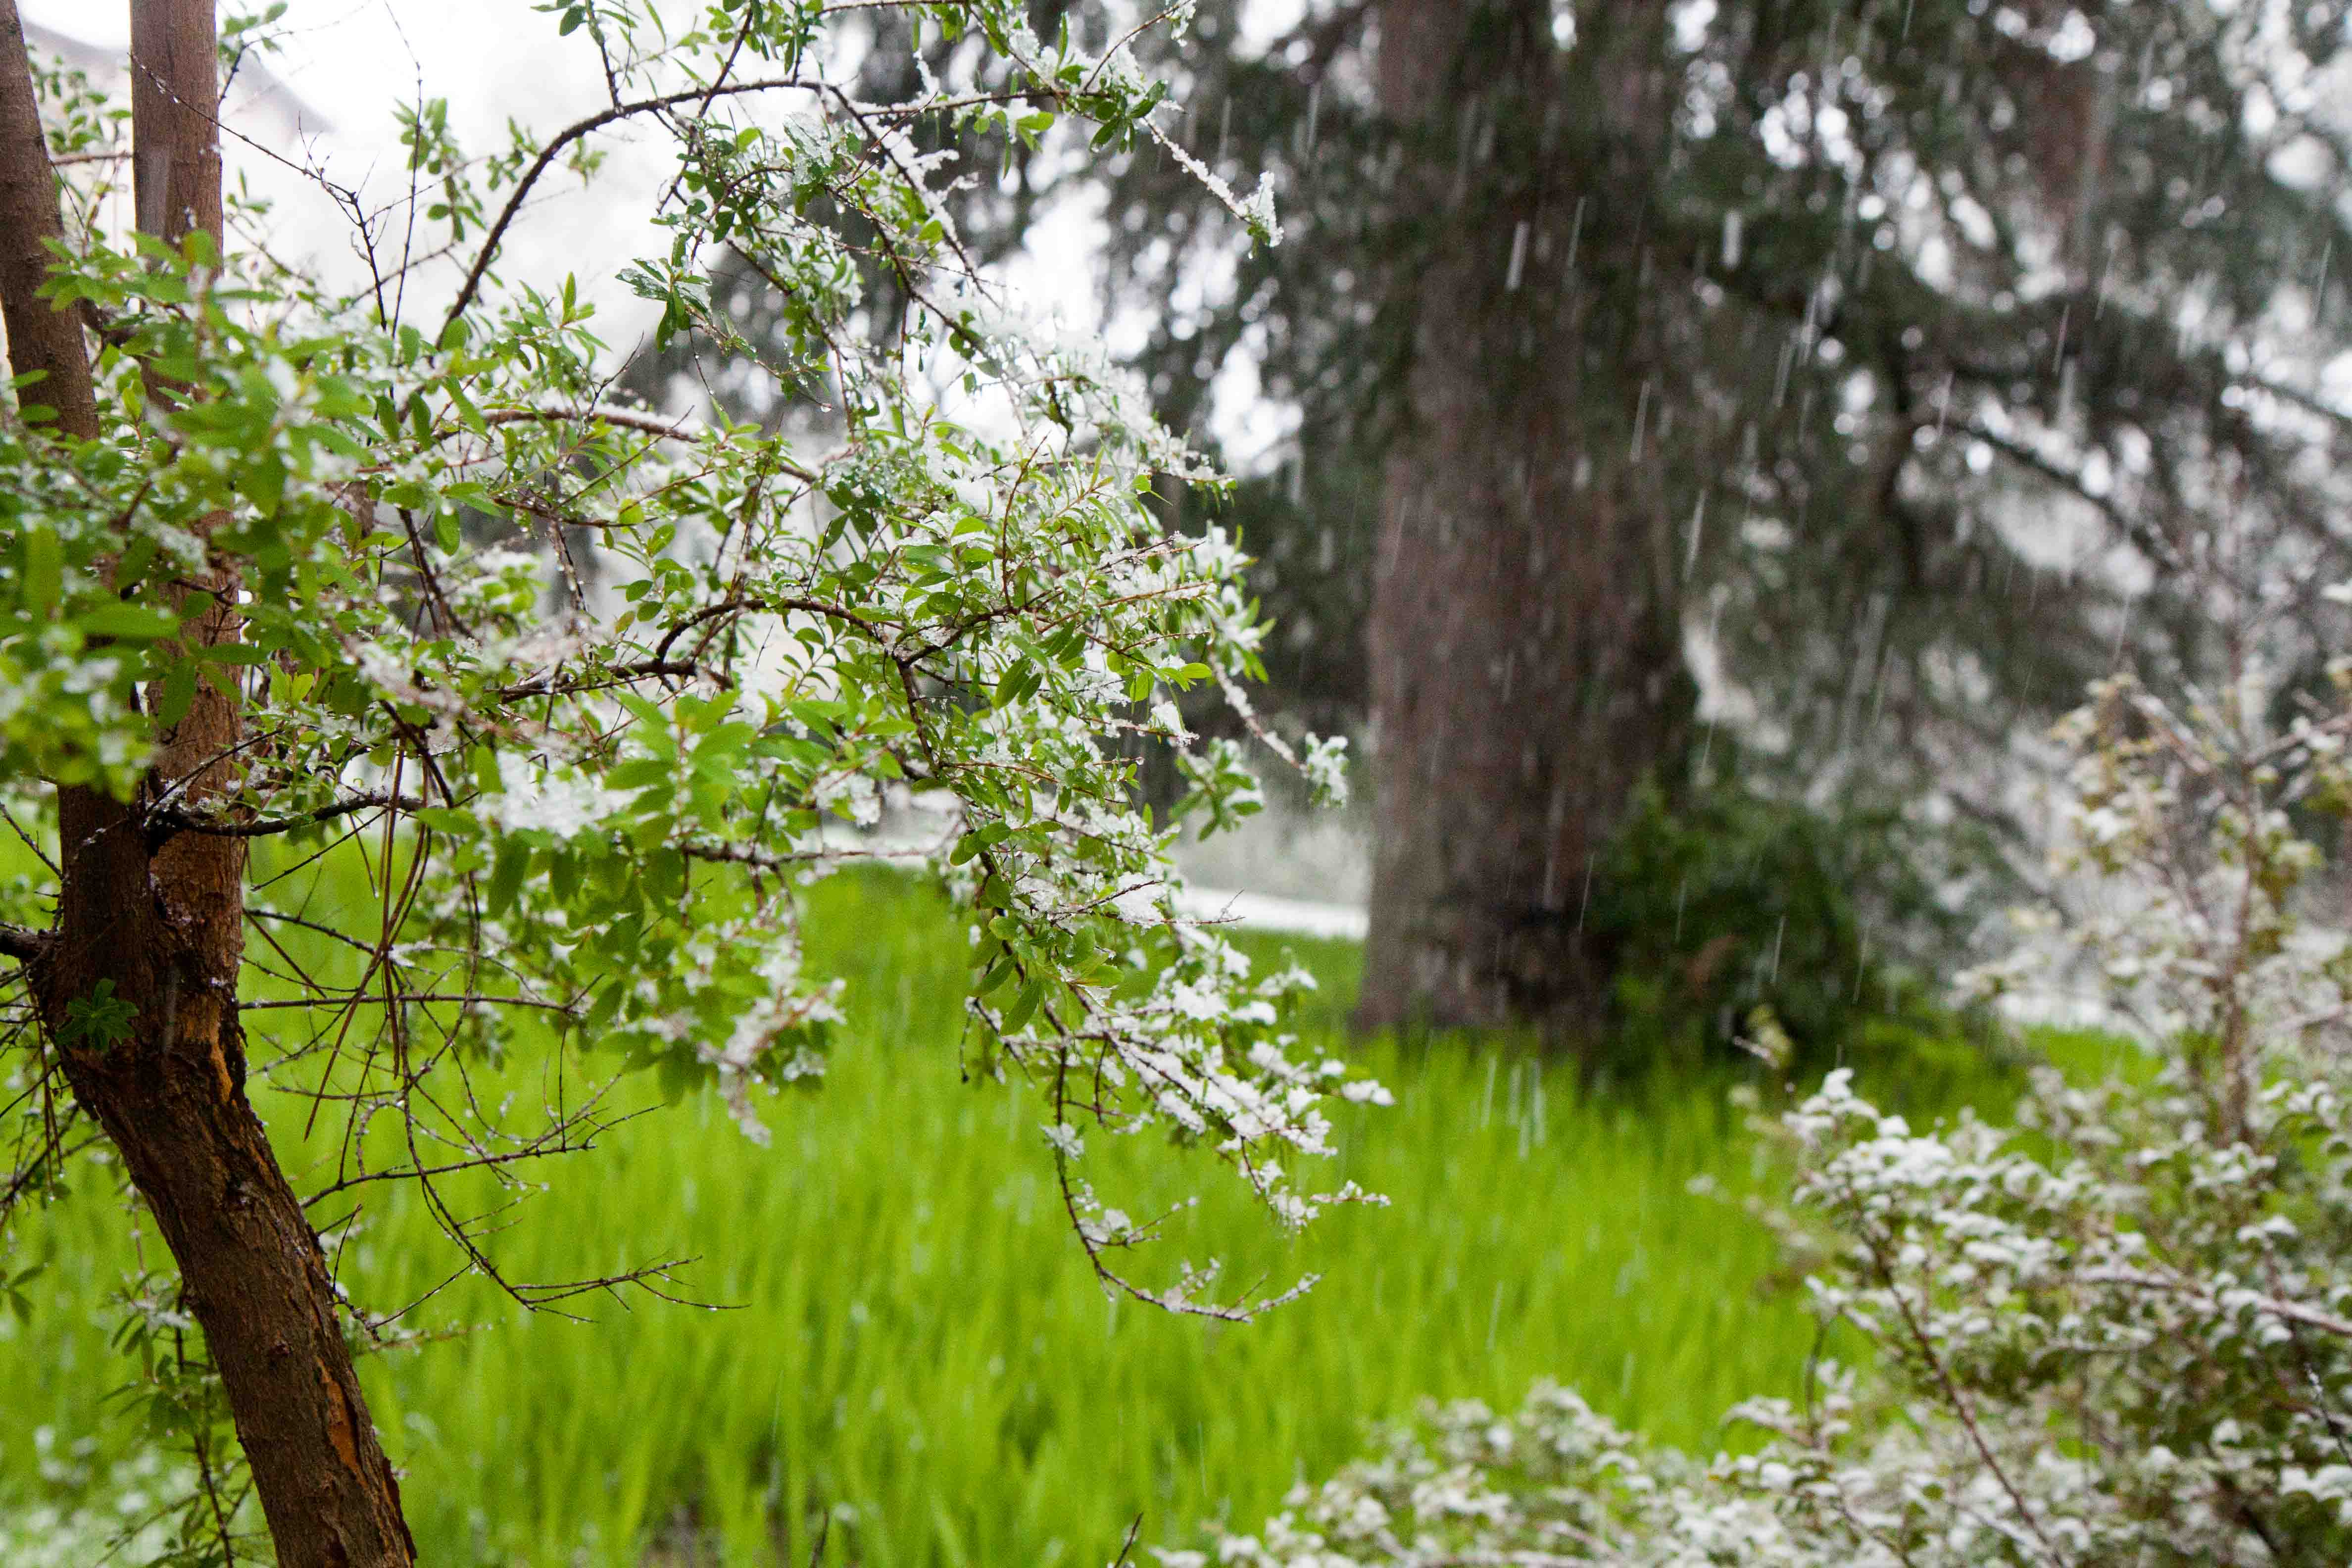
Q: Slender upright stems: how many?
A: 2